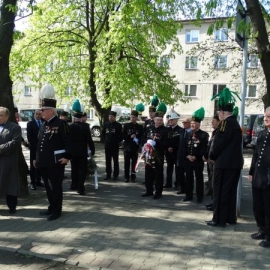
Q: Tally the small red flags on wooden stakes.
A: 0